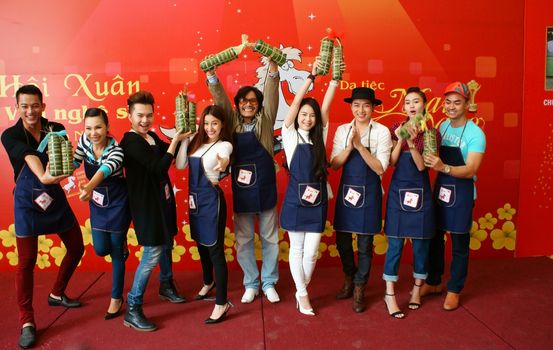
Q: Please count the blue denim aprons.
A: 9